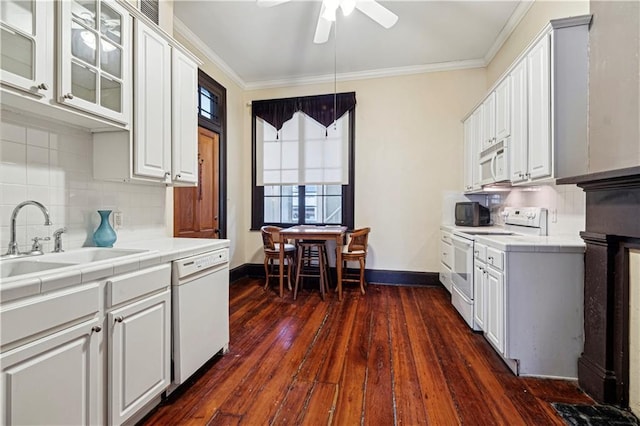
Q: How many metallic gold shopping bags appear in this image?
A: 0